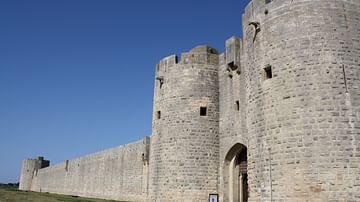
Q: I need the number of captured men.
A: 0